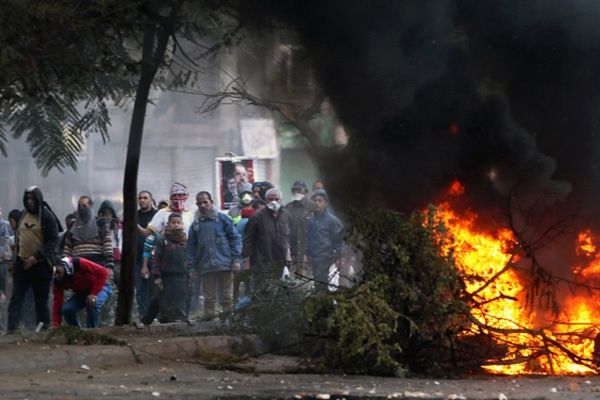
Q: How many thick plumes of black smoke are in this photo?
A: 1